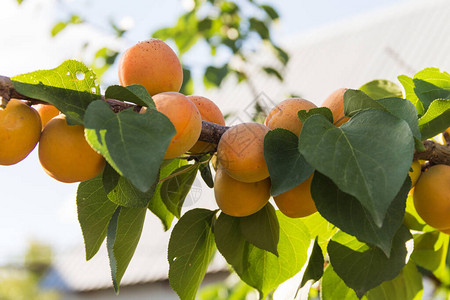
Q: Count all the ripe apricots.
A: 12